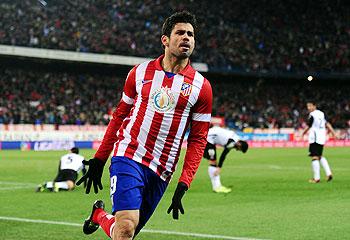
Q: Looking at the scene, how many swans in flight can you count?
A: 0